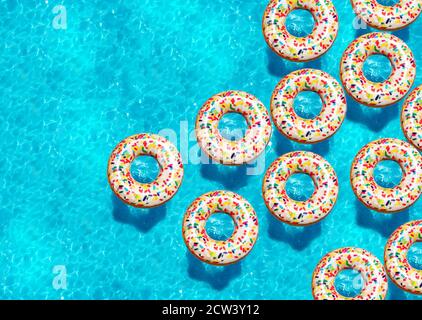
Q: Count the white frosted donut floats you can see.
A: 12